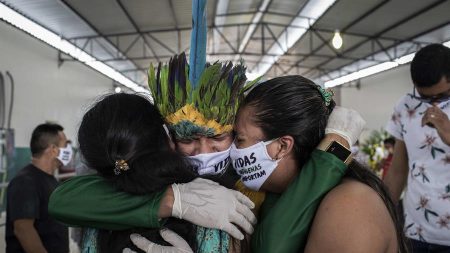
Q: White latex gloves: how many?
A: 3